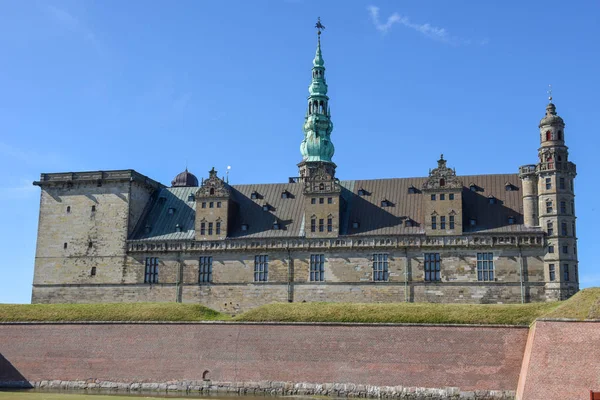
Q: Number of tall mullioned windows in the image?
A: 7